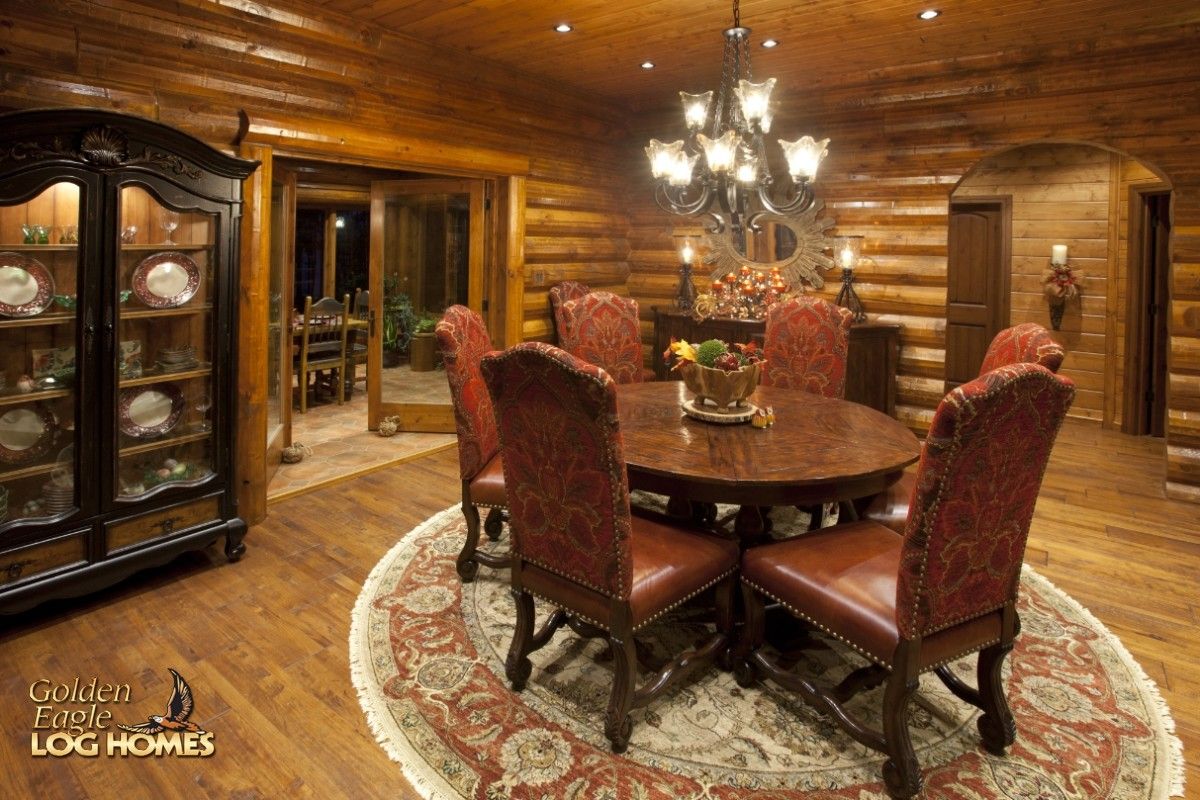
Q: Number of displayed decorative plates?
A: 4